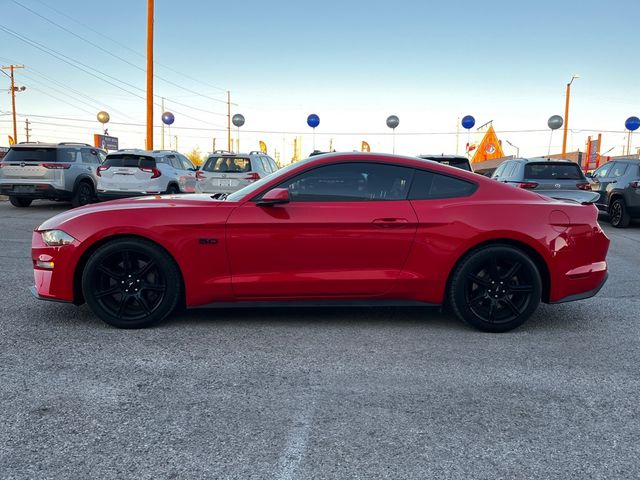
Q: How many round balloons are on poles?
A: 8